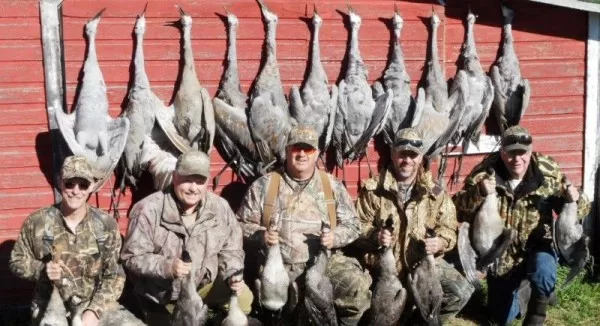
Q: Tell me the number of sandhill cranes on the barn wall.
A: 11